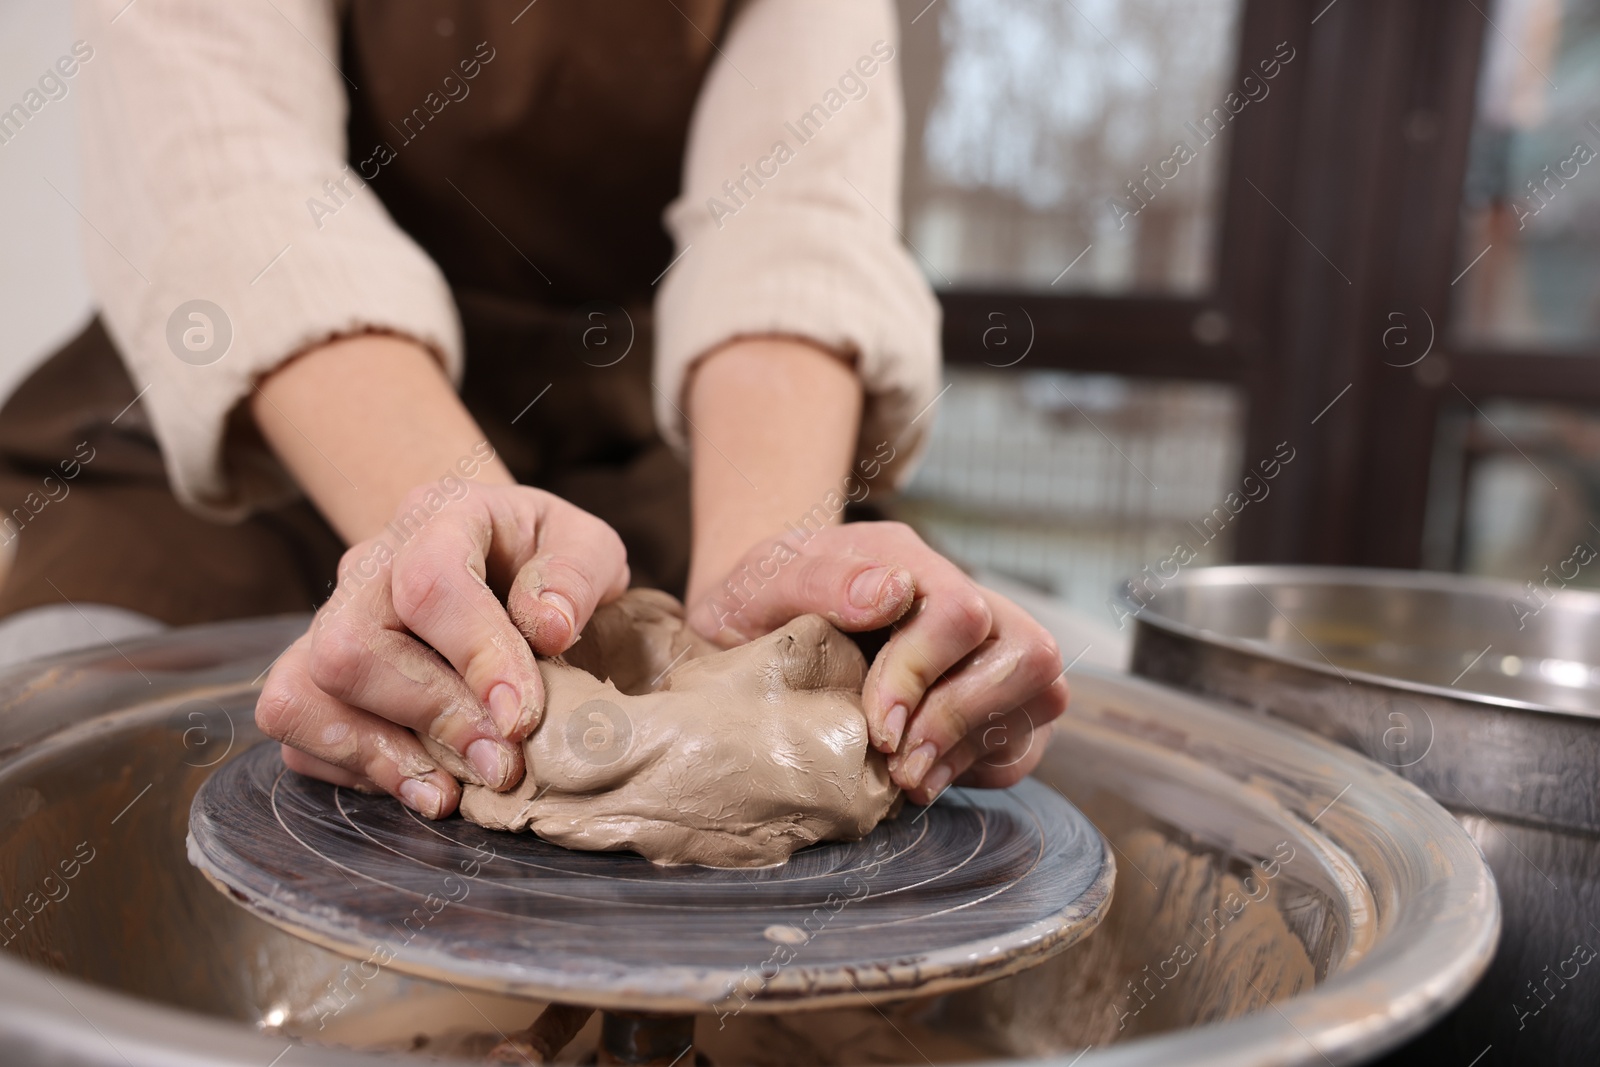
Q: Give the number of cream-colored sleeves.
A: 2